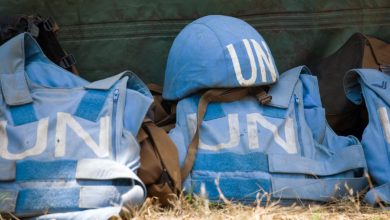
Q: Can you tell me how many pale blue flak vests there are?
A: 3